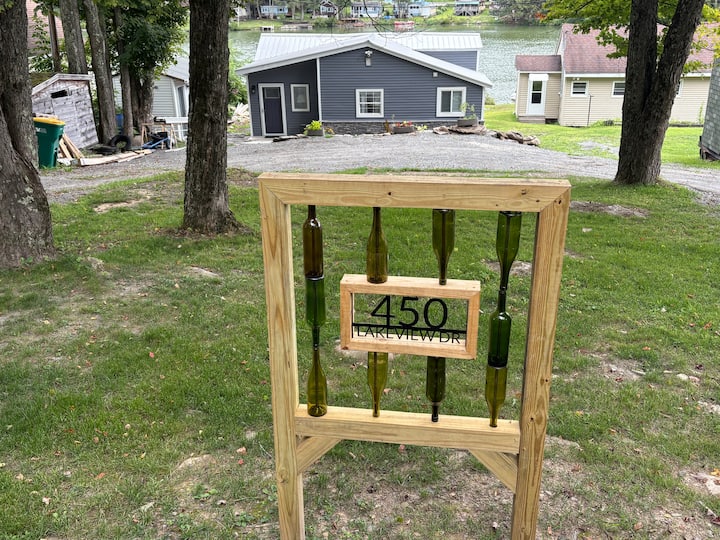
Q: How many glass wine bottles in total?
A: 10